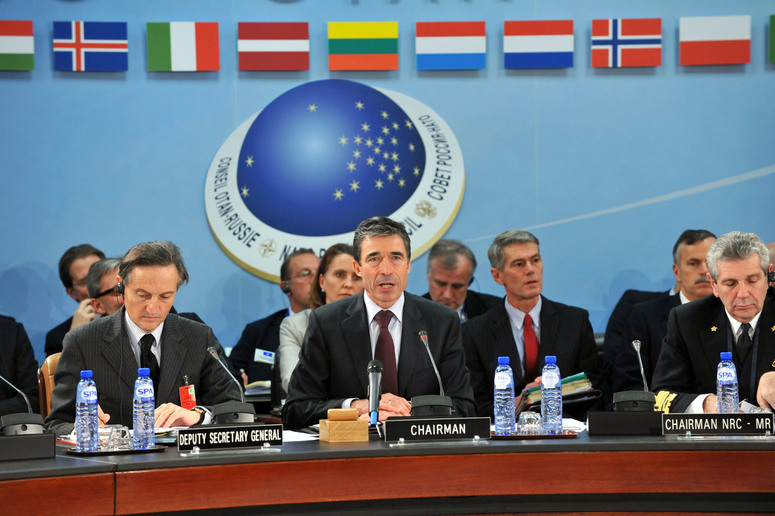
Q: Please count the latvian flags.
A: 1